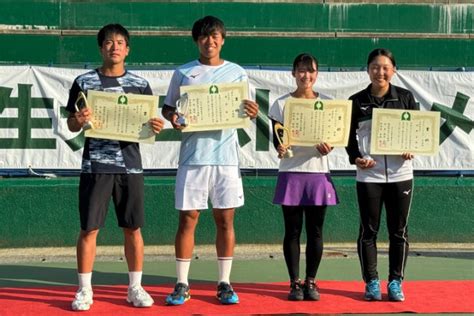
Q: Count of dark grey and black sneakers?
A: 2